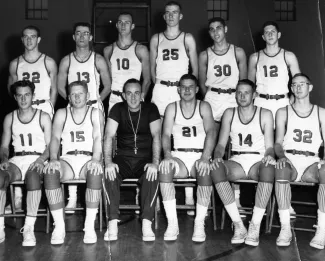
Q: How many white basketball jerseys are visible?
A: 11